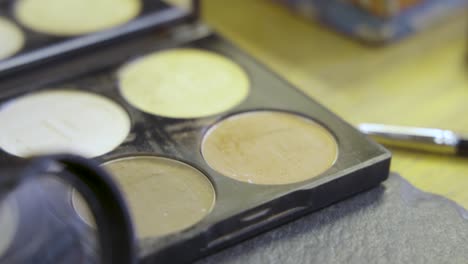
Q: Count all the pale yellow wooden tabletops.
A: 1